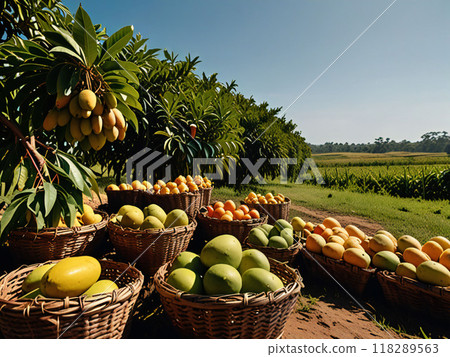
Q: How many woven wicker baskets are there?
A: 12